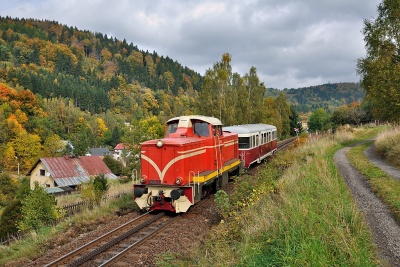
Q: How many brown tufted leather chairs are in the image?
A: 0